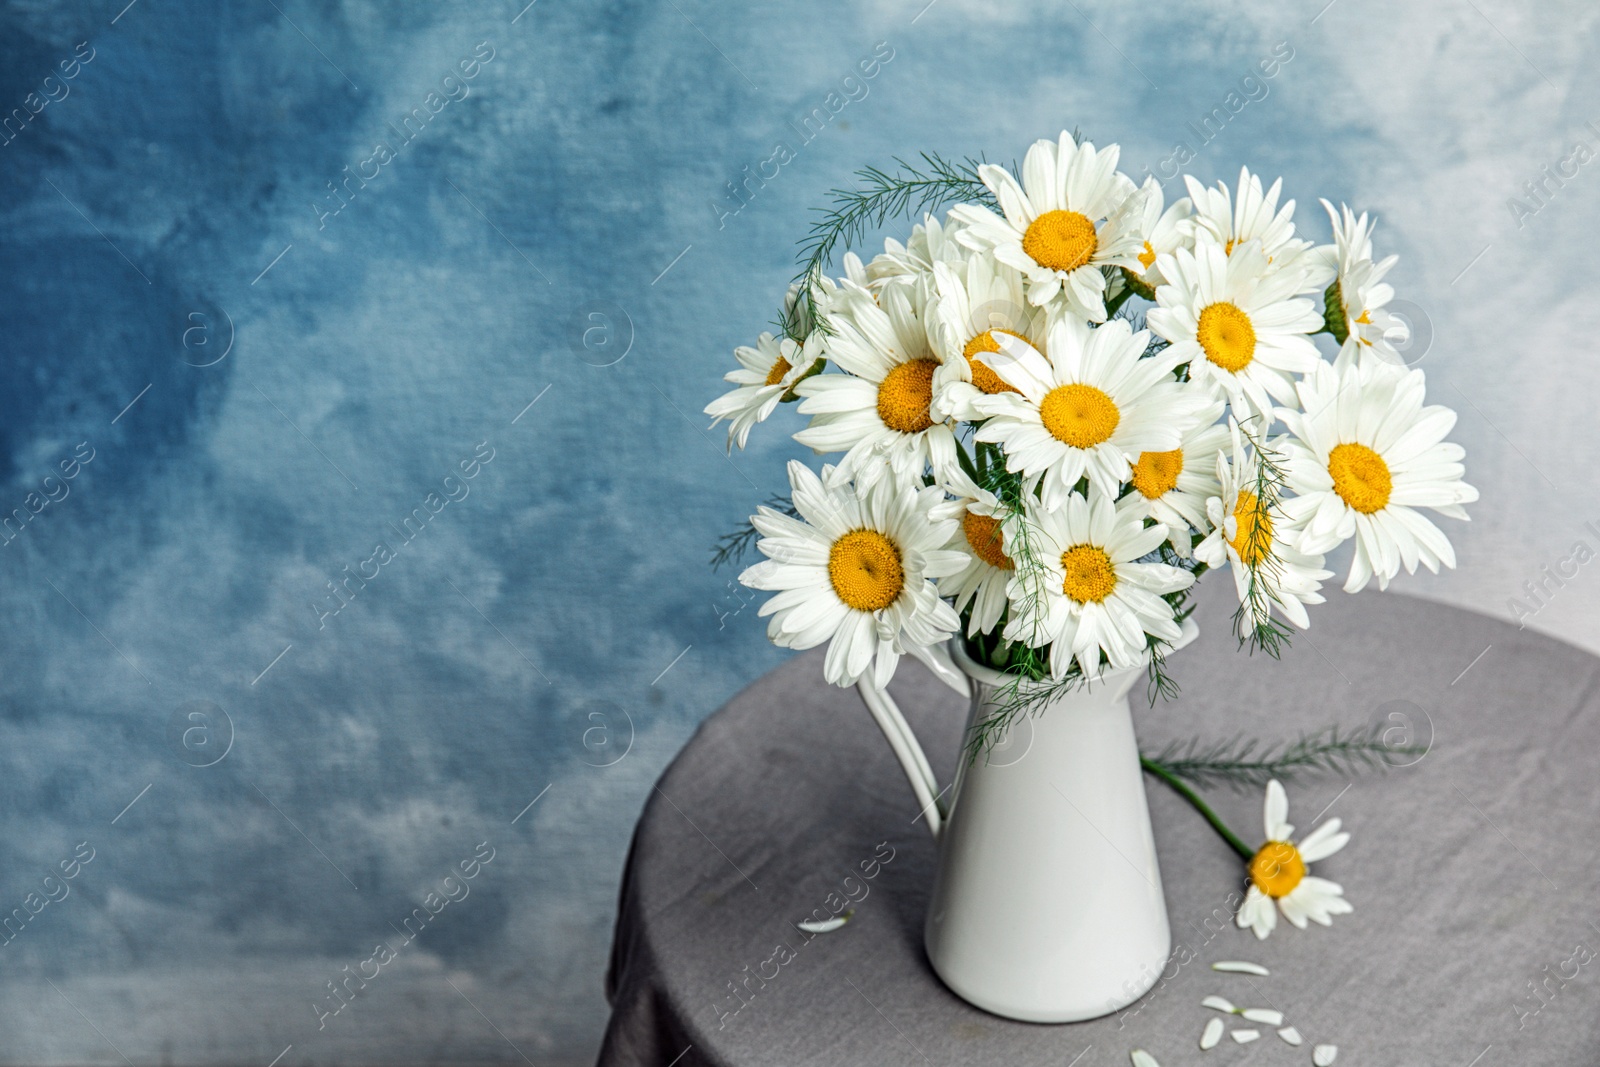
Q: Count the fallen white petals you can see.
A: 9